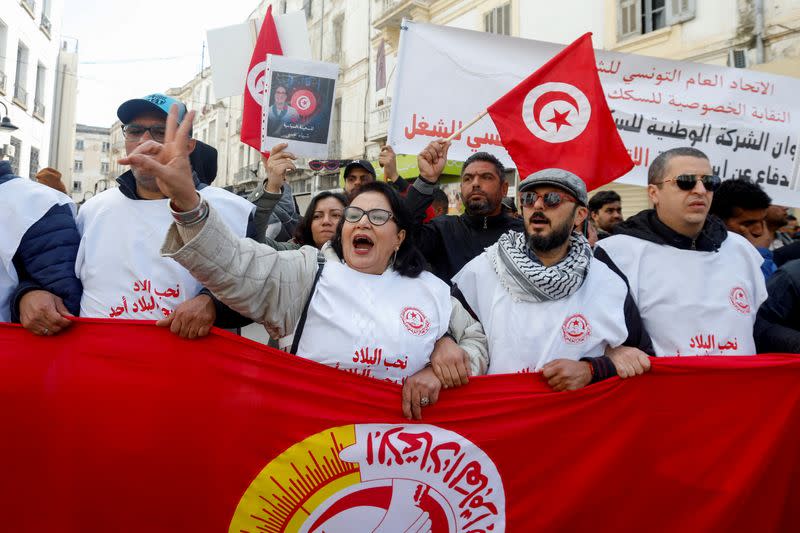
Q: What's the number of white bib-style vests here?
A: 5